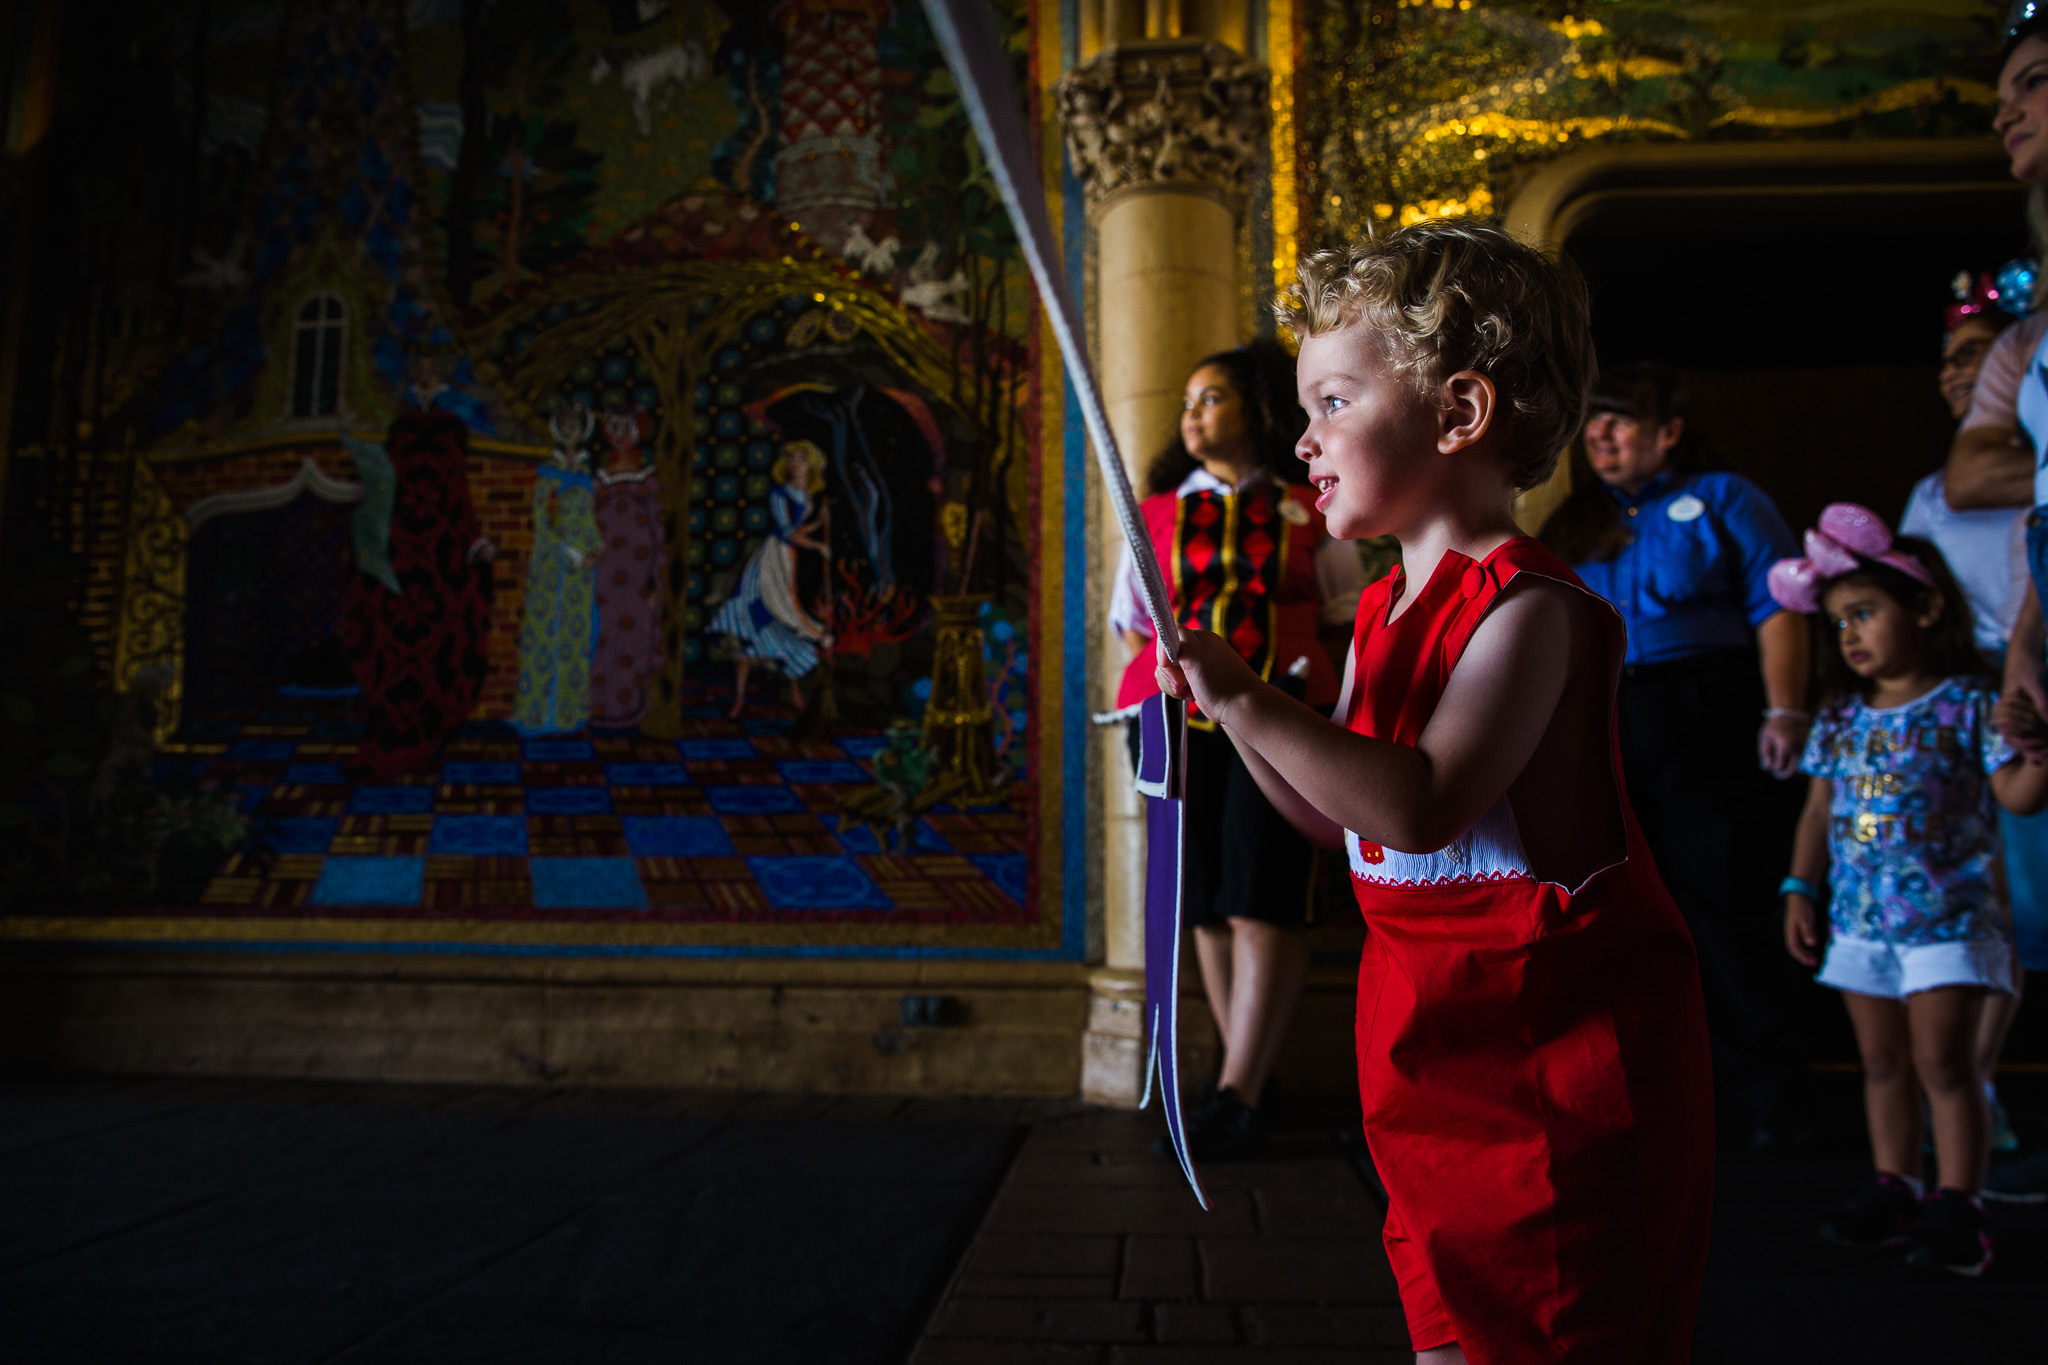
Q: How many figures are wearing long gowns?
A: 3